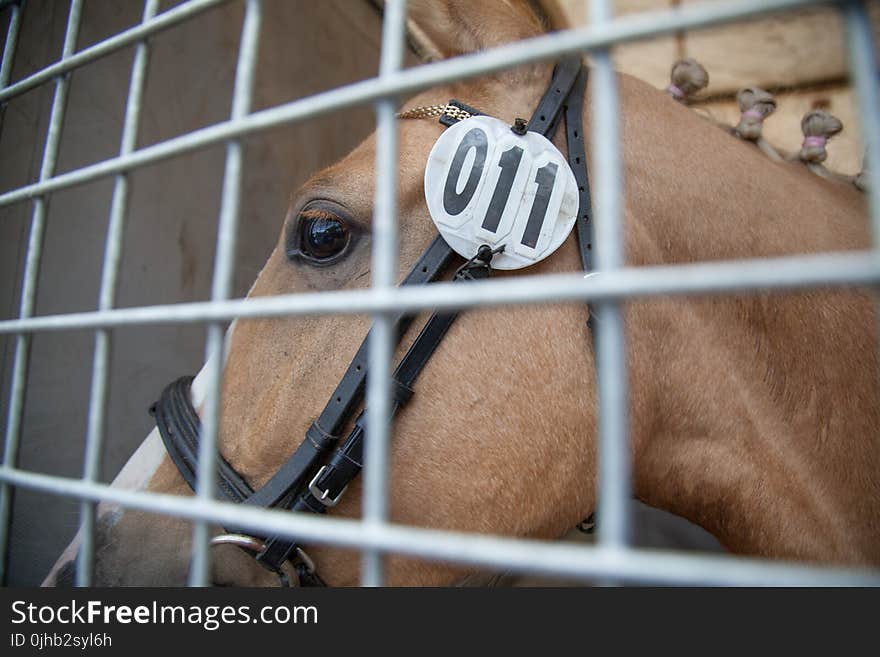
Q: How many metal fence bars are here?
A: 11